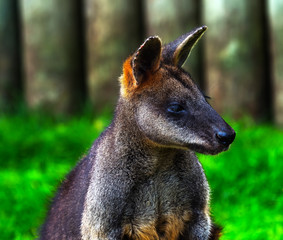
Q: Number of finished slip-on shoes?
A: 0